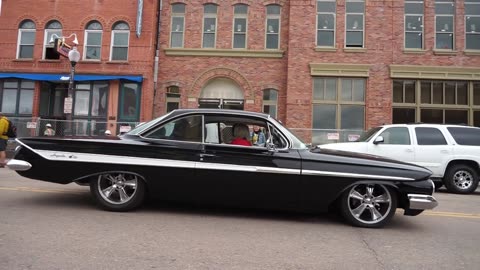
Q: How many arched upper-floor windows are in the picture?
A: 8